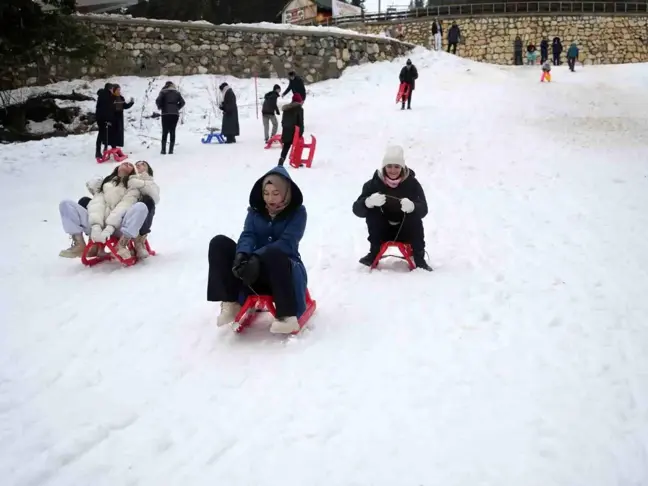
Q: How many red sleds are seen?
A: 7